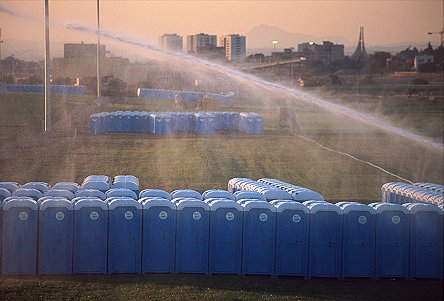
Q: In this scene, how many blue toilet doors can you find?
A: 13